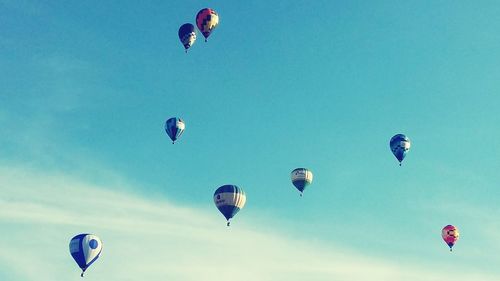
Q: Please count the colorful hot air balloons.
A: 8